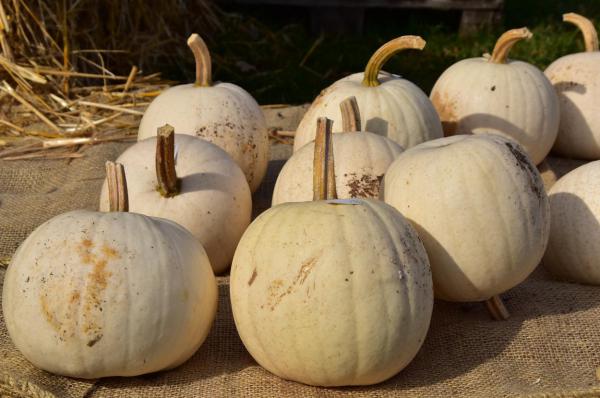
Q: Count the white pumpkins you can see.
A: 10